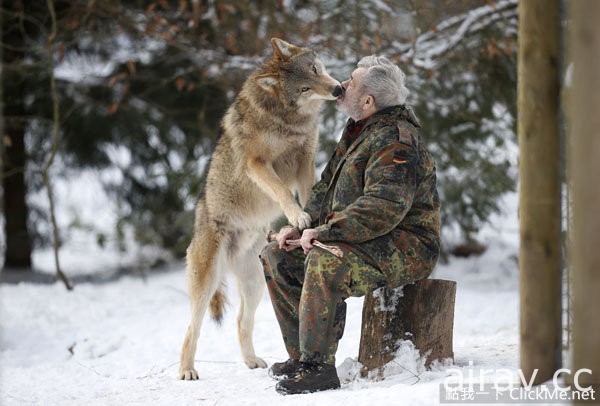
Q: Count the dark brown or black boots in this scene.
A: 2